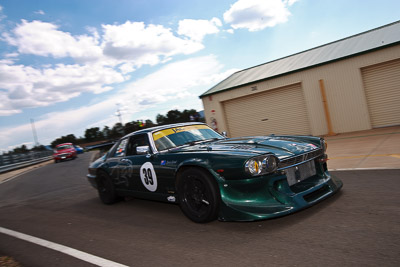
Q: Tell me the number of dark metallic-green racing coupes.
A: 1